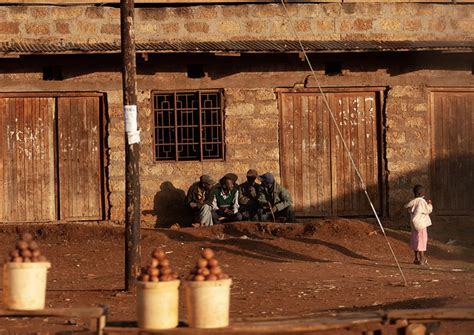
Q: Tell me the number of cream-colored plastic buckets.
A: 3